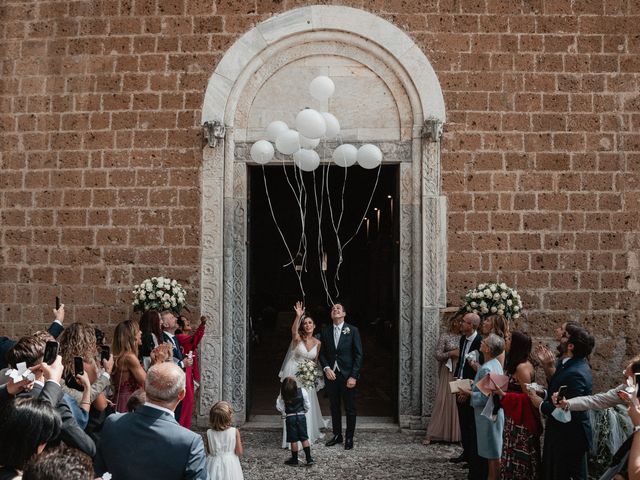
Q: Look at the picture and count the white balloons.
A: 10